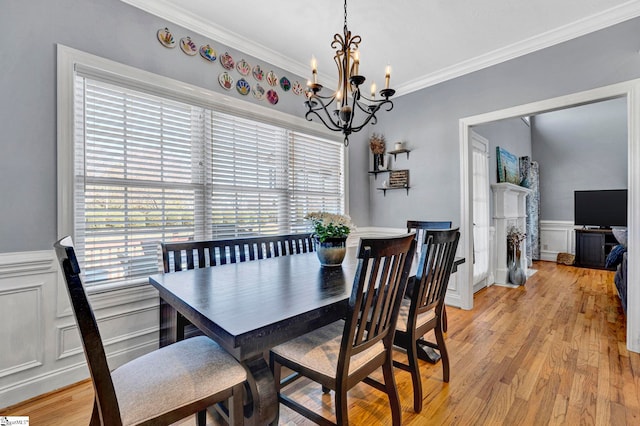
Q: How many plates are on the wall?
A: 14